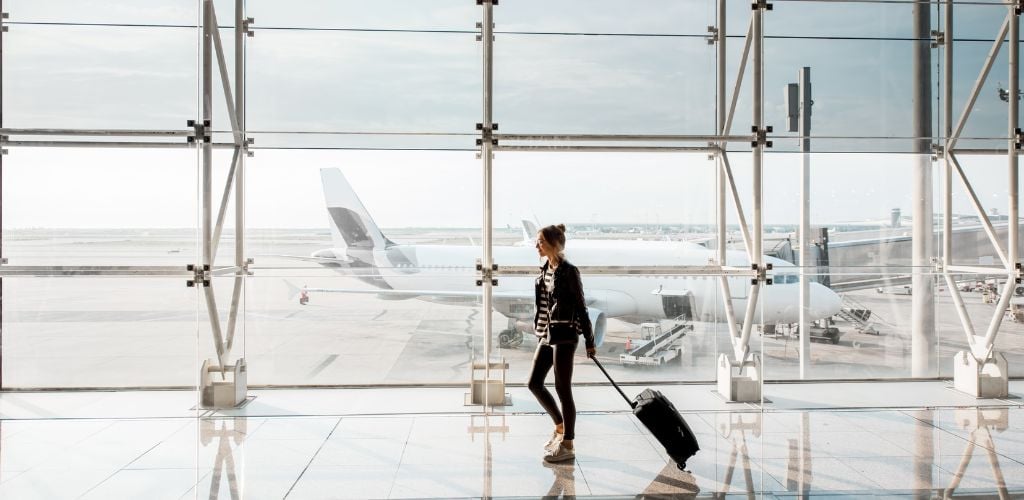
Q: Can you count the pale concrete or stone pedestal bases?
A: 4